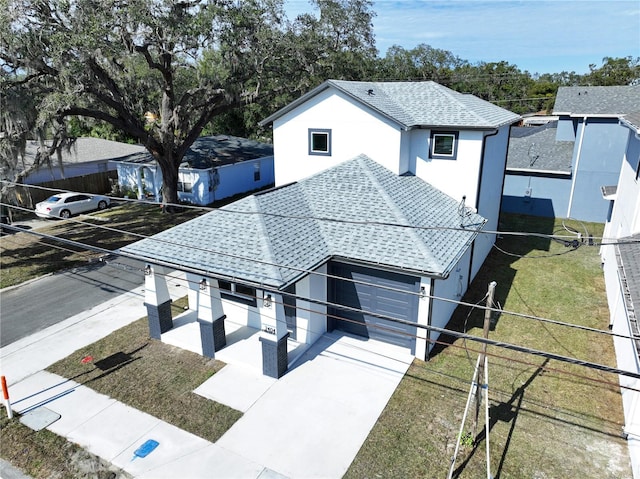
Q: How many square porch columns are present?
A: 3